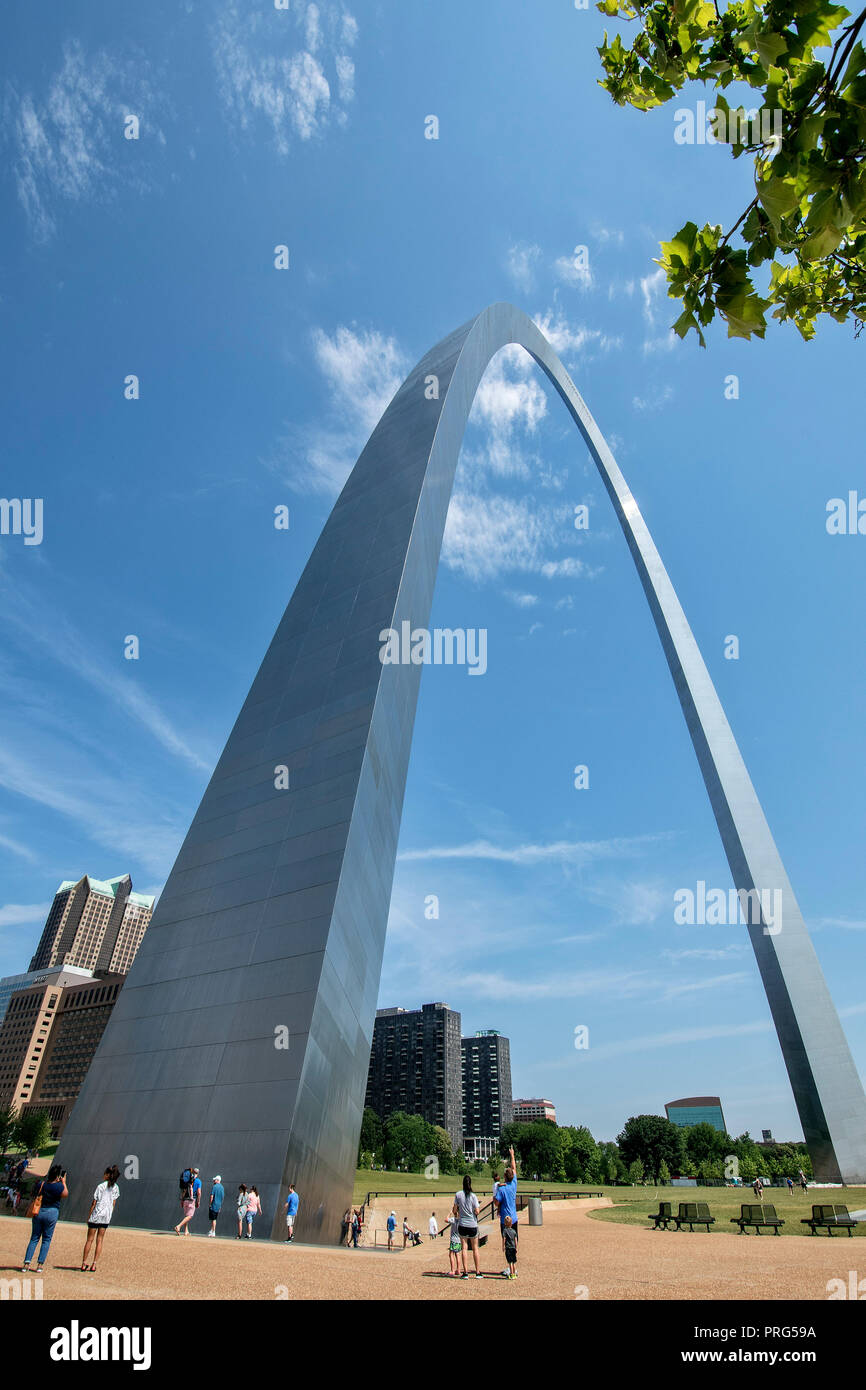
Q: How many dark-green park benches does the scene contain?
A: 4